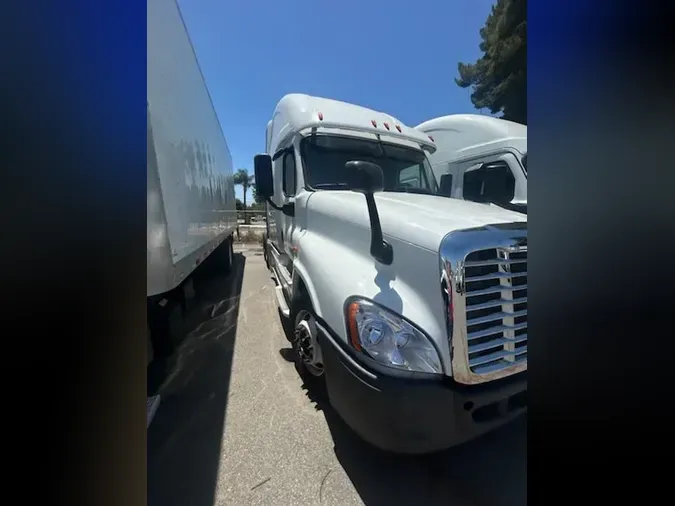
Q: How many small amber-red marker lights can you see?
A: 5